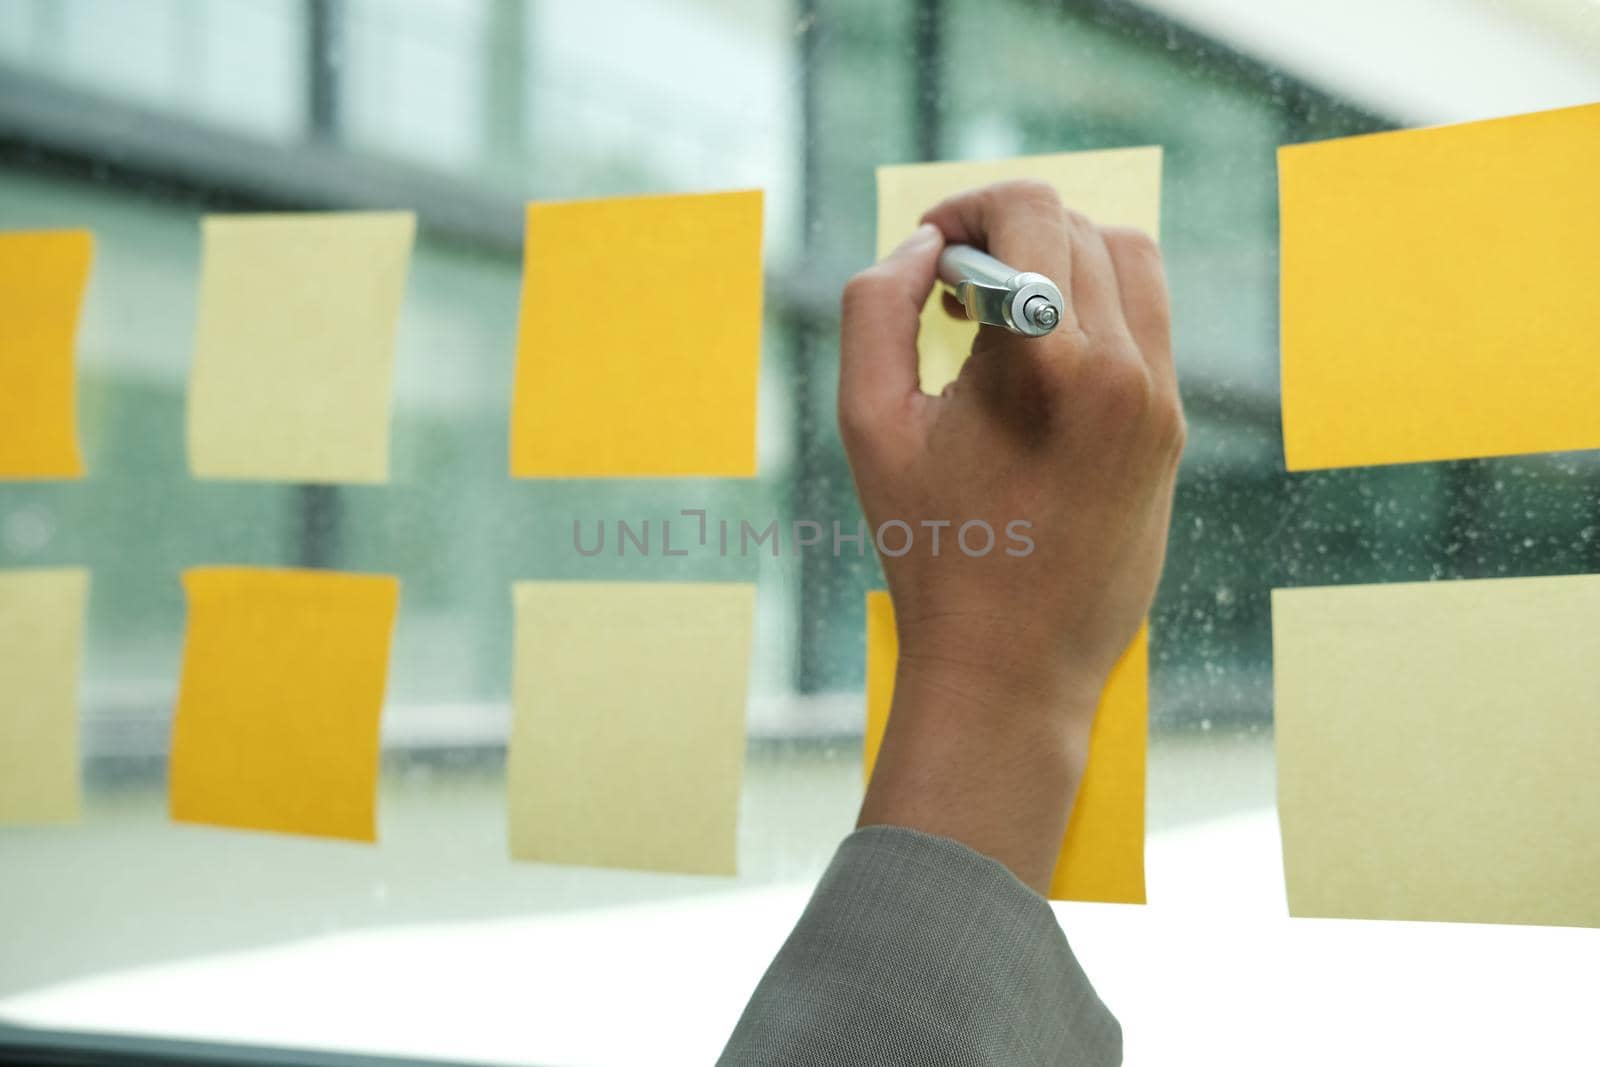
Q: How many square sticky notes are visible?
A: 10